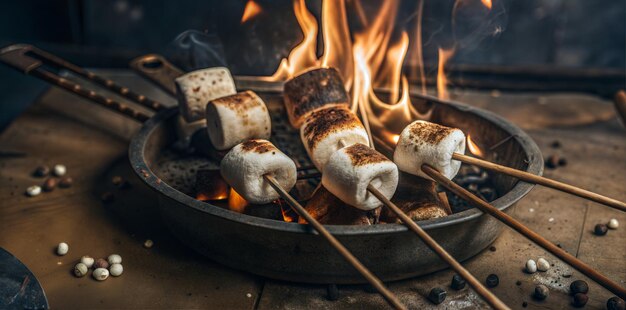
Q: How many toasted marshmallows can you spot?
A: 7